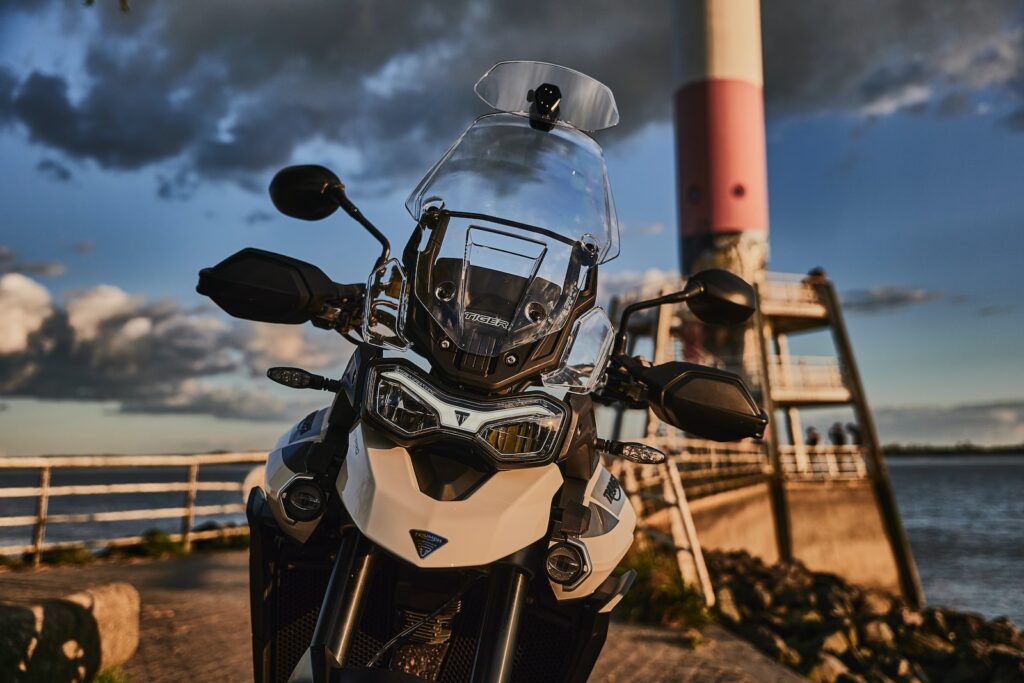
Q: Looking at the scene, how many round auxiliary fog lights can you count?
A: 2